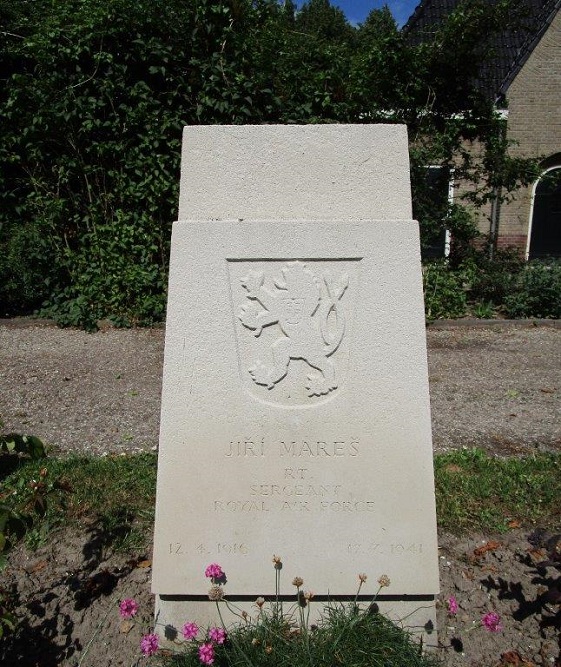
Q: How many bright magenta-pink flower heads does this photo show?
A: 8